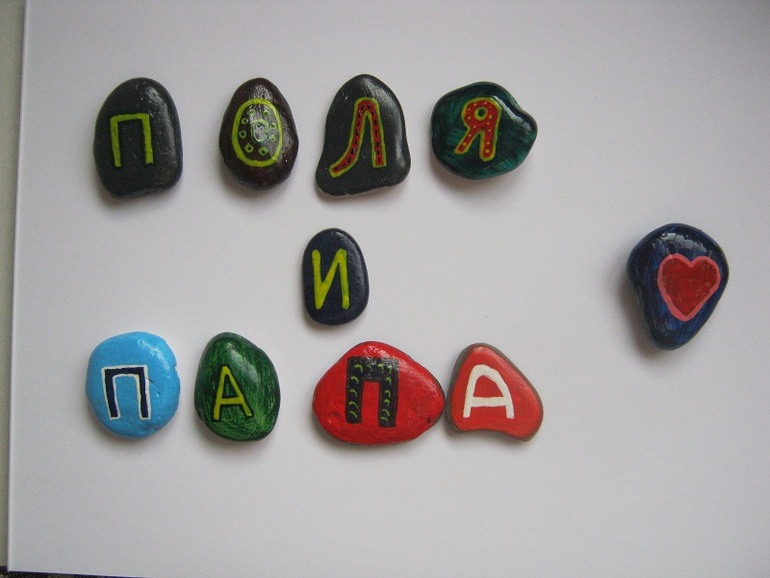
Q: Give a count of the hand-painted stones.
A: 10